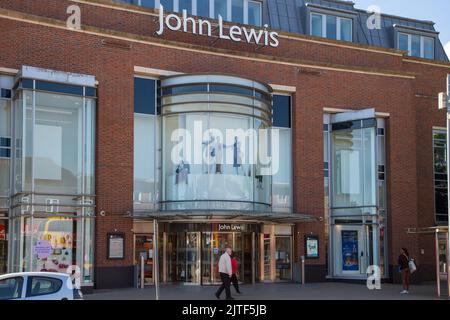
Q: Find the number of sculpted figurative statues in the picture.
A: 0